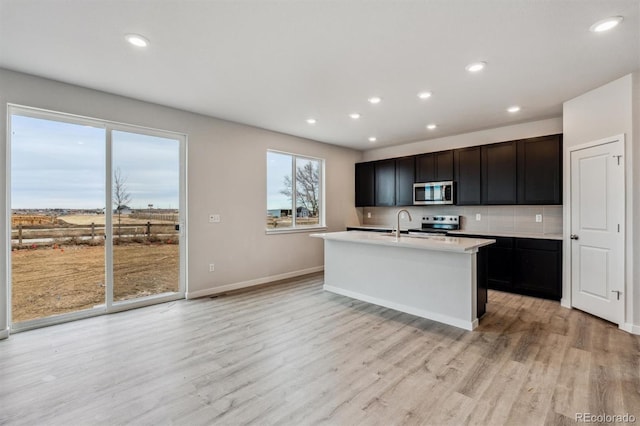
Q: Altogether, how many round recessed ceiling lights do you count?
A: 10